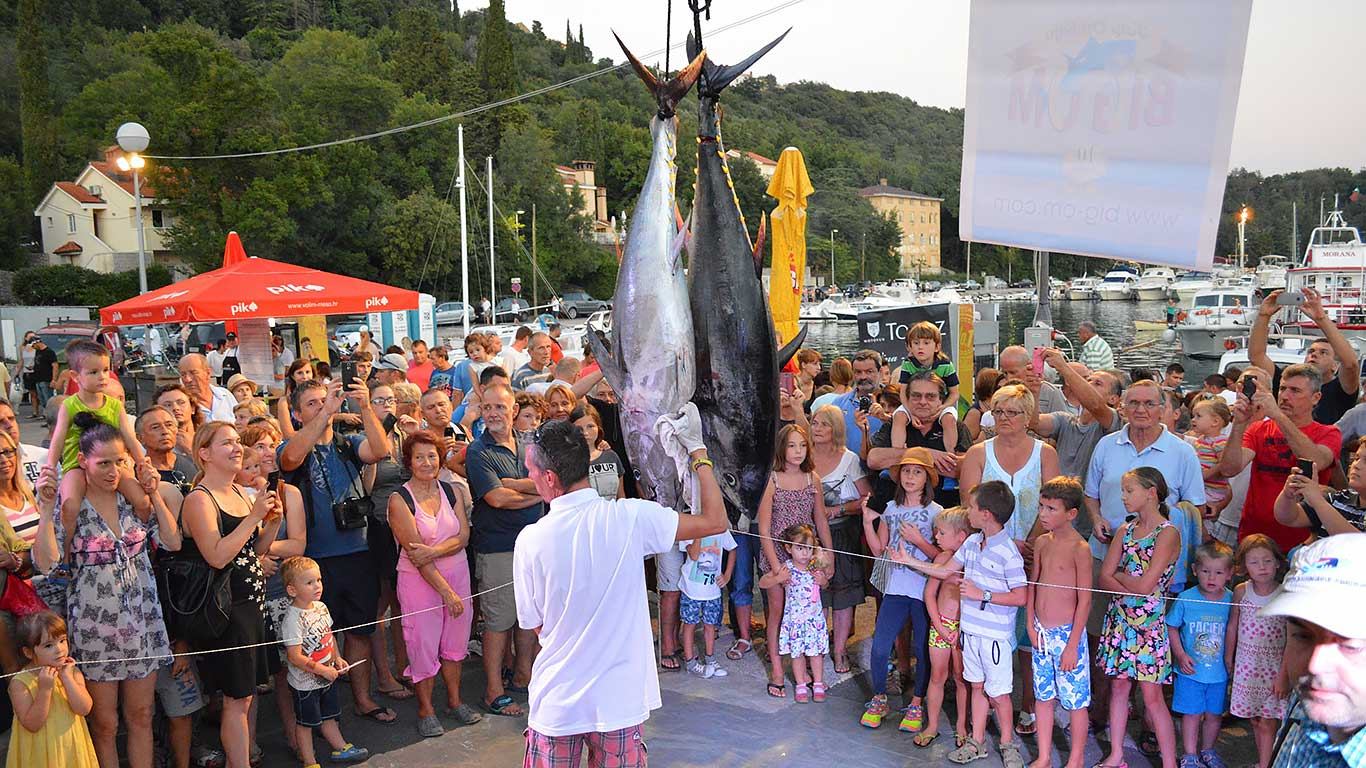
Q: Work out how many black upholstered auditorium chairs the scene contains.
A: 0